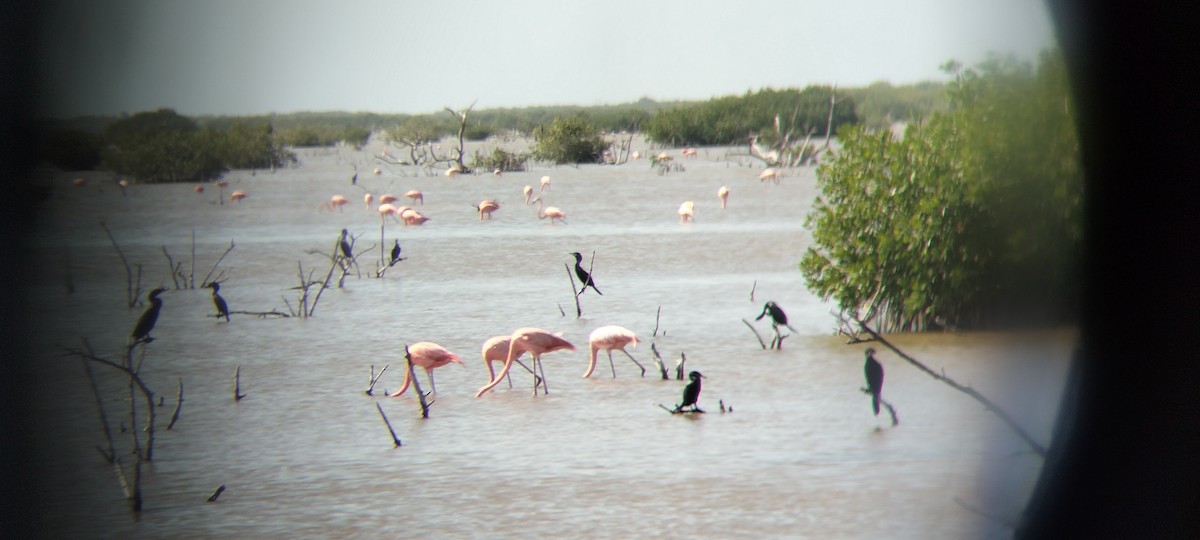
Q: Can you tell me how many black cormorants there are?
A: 8